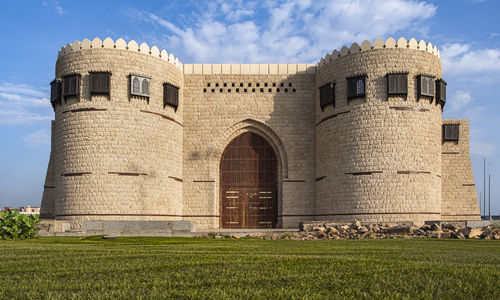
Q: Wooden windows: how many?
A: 11